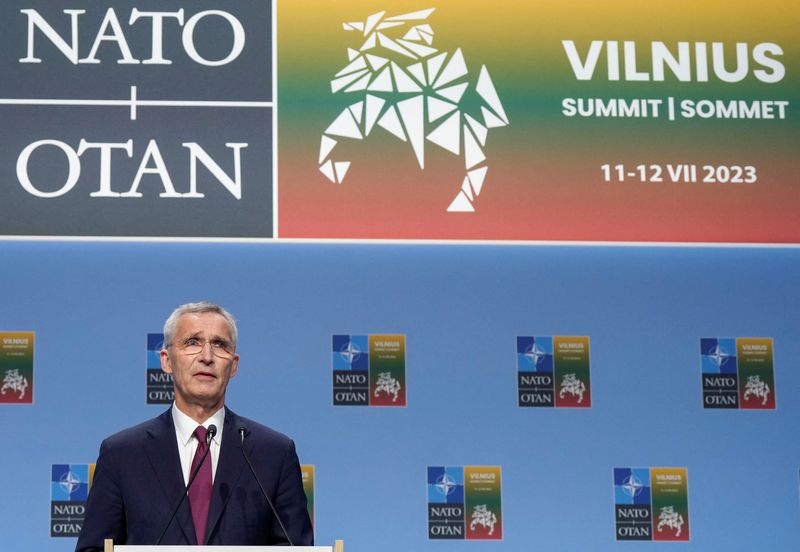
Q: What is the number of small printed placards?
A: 9